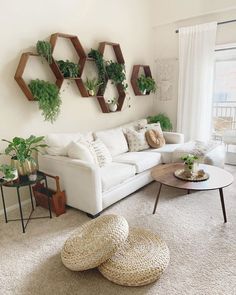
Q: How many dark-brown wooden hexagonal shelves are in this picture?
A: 6